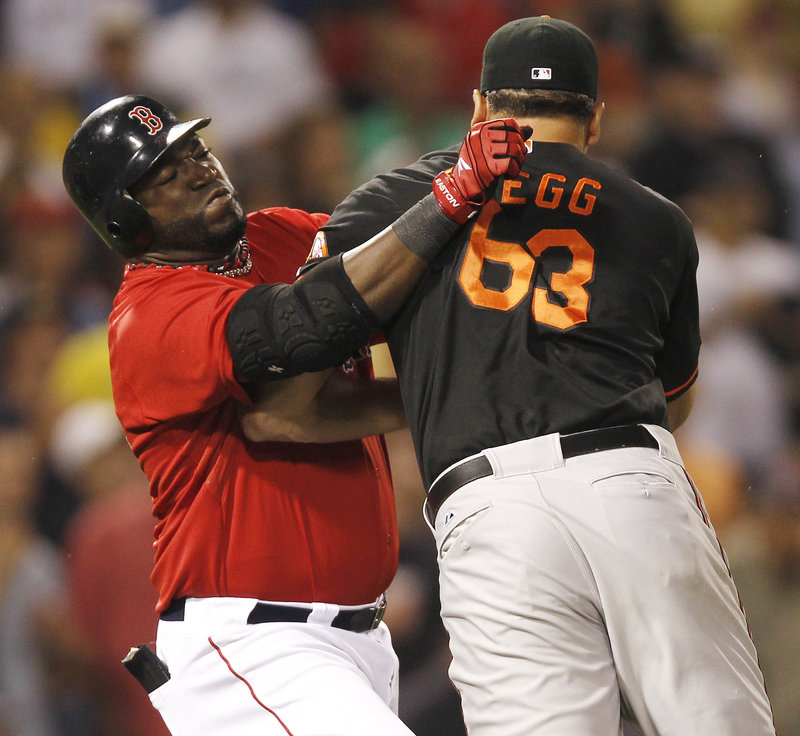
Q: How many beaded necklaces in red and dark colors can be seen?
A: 1